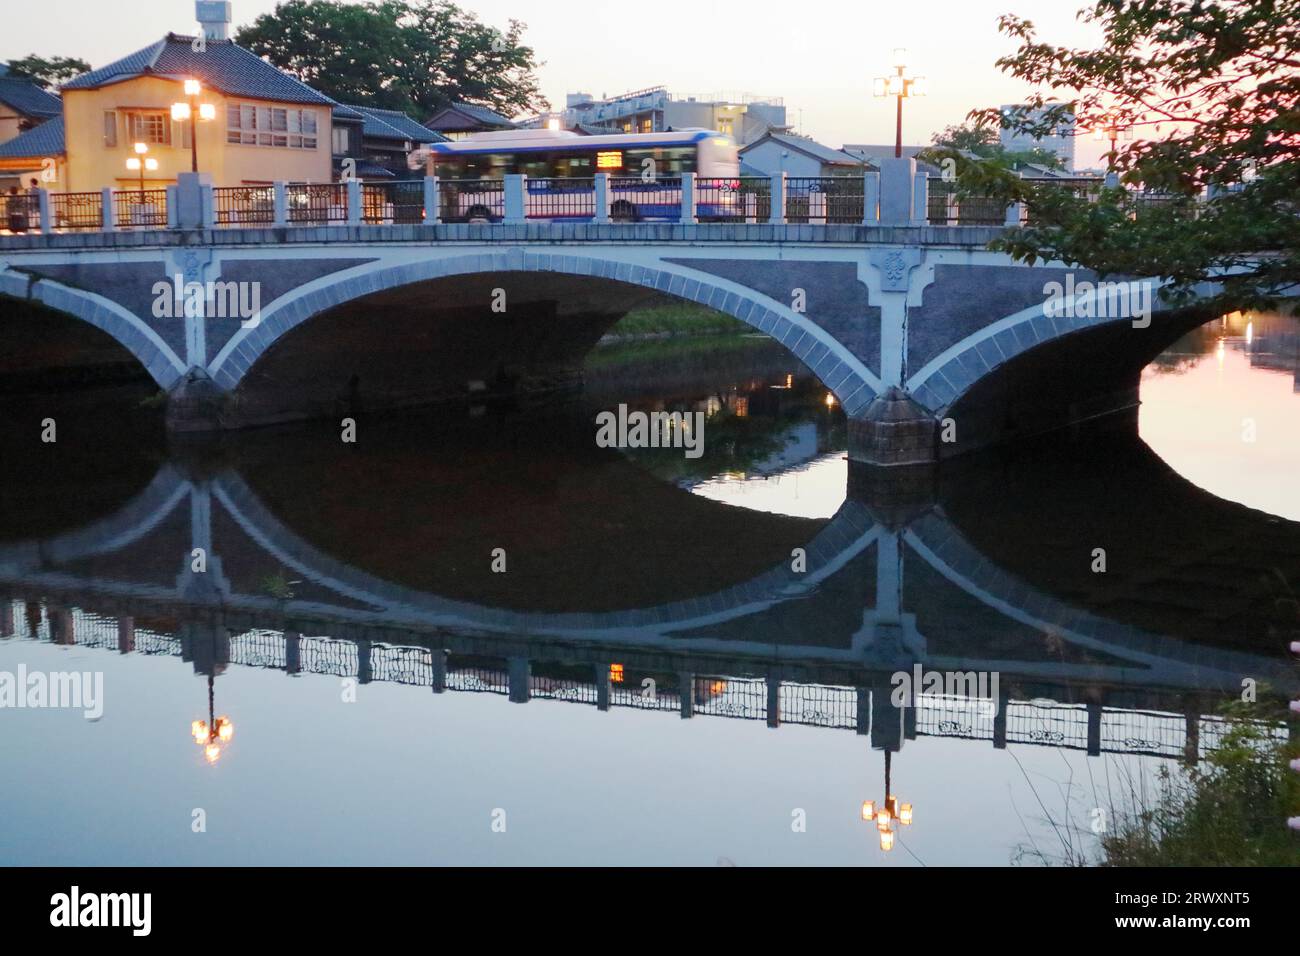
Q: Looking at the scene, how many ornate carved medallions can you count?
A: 2